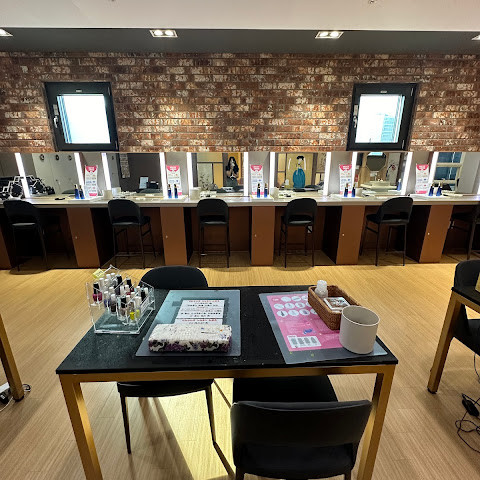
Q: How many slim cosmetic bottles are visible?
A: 10